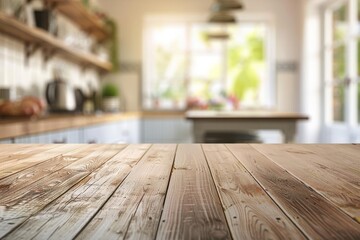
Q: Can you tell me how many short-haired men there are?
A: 0